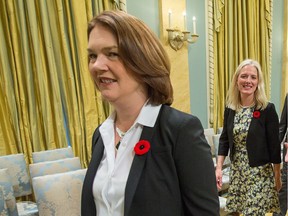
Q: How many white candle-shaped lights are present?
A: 3